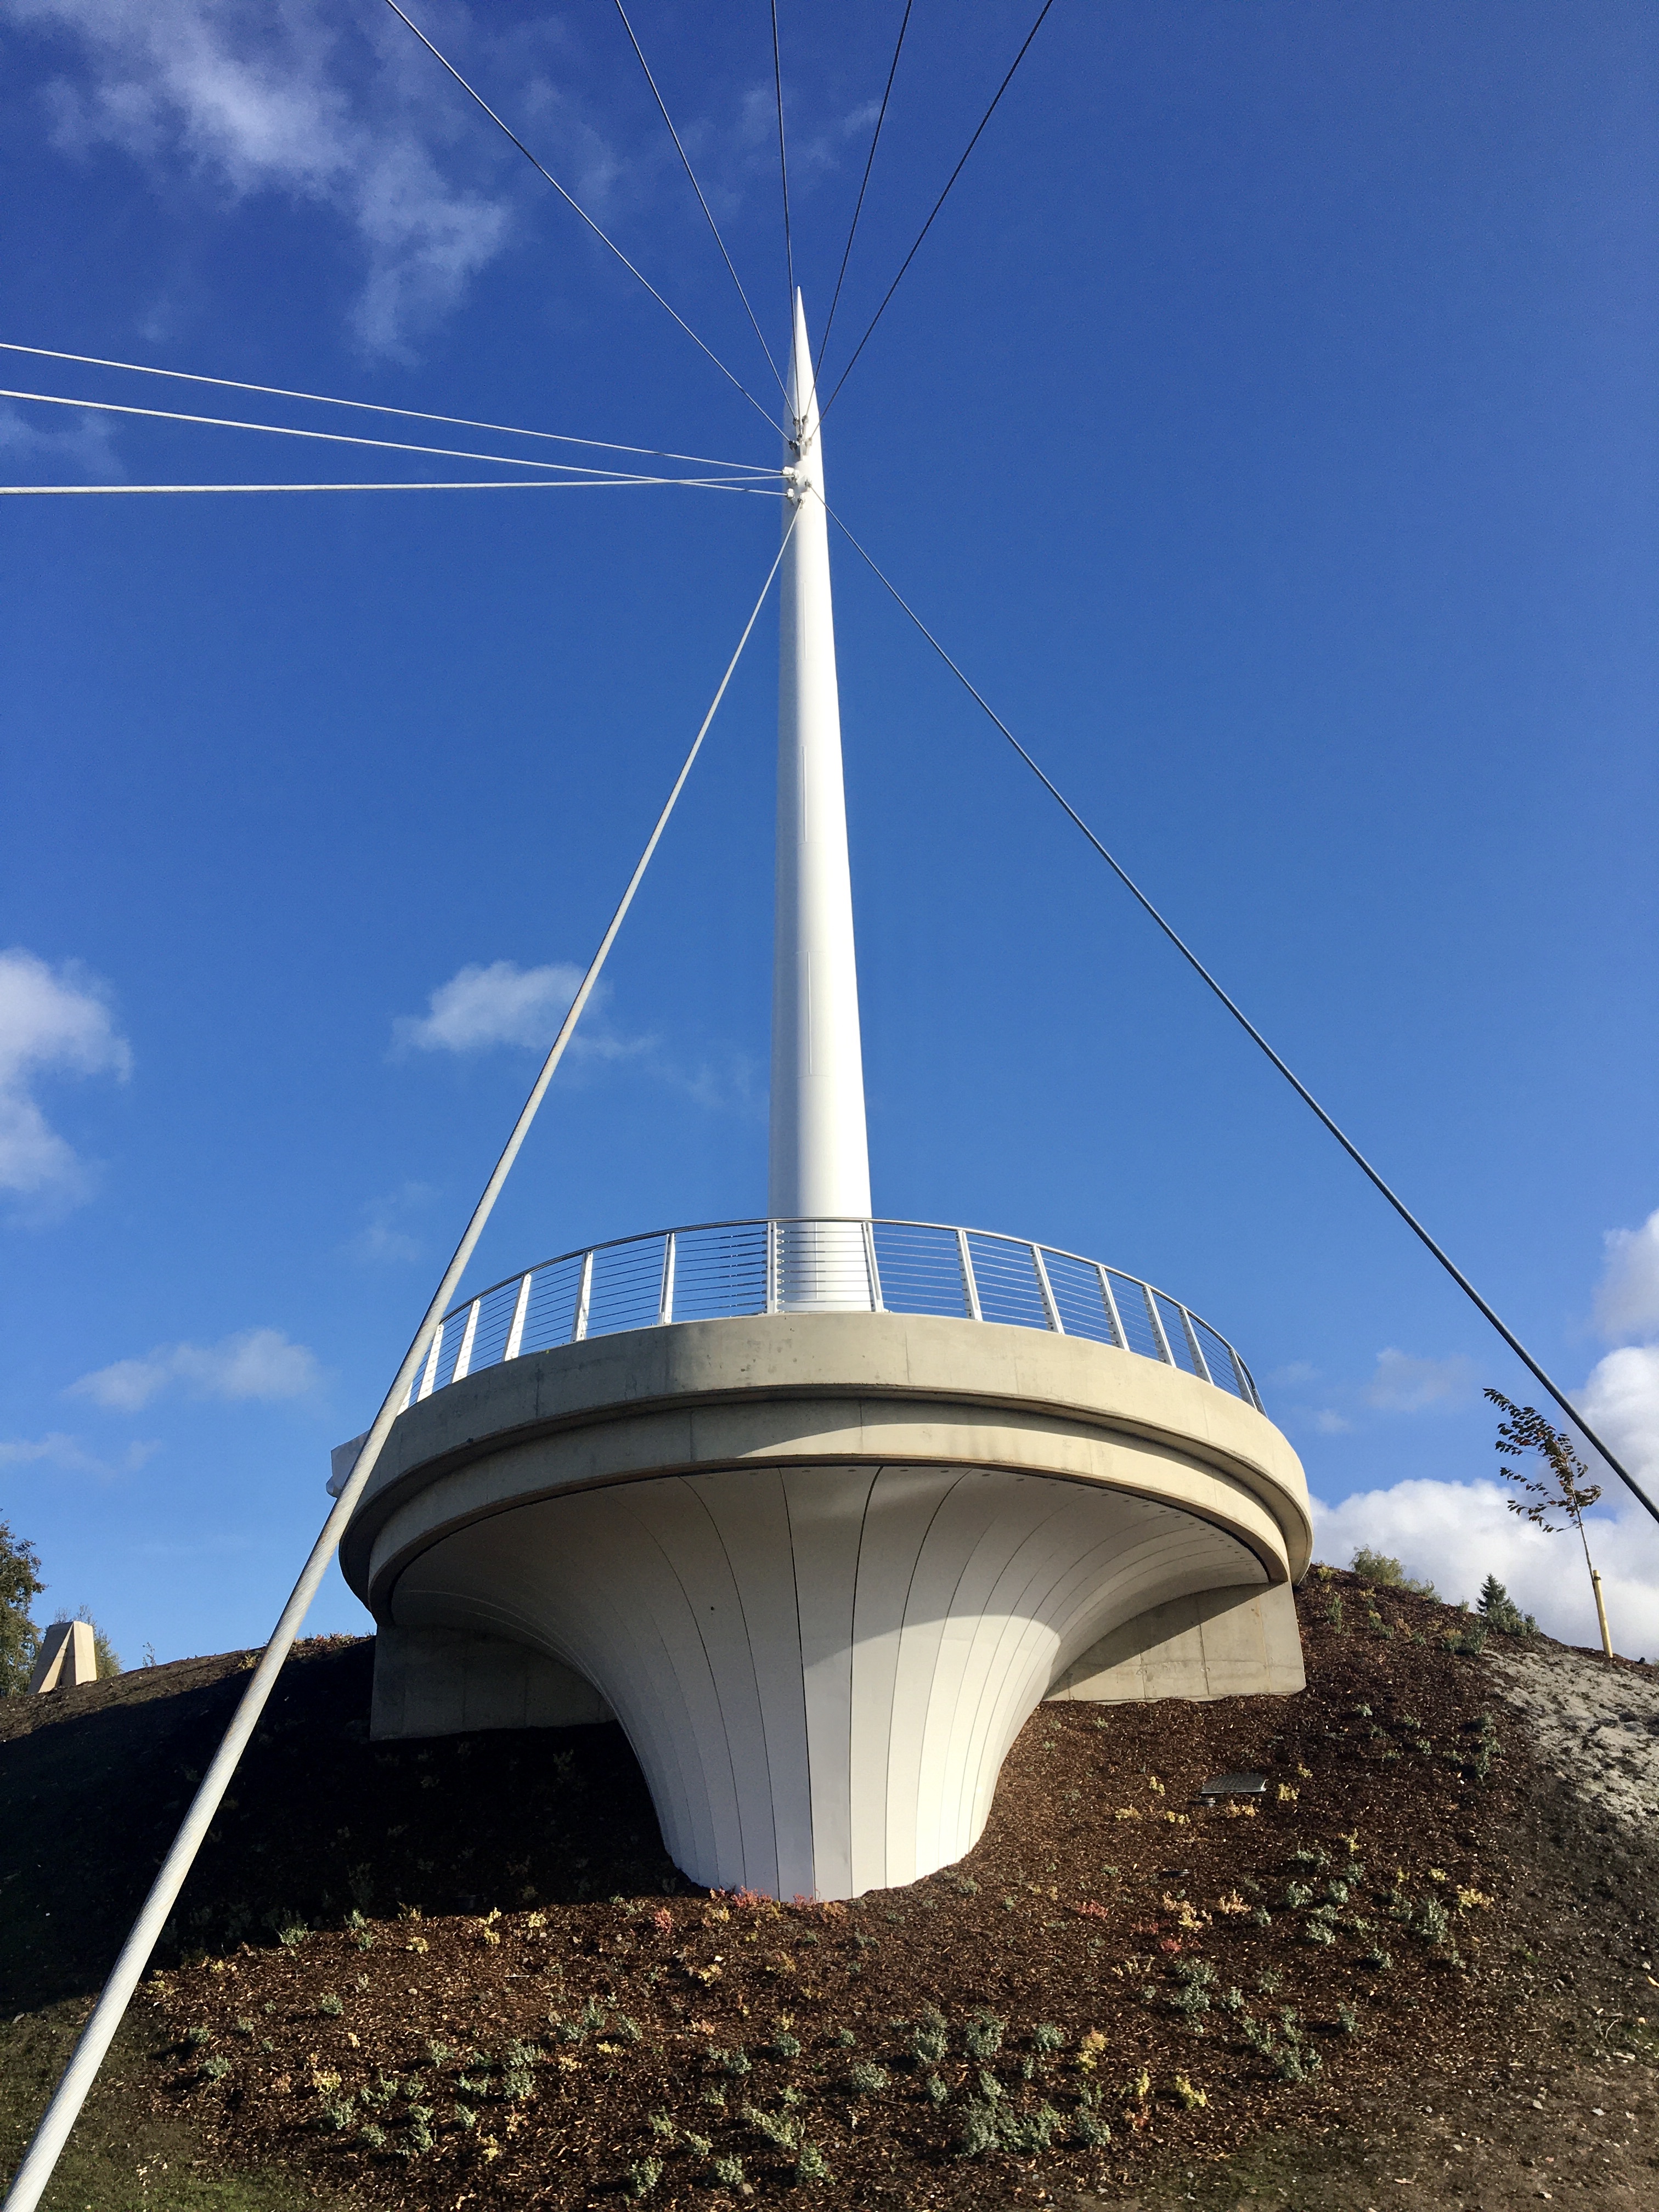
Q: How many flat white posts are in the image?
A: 15